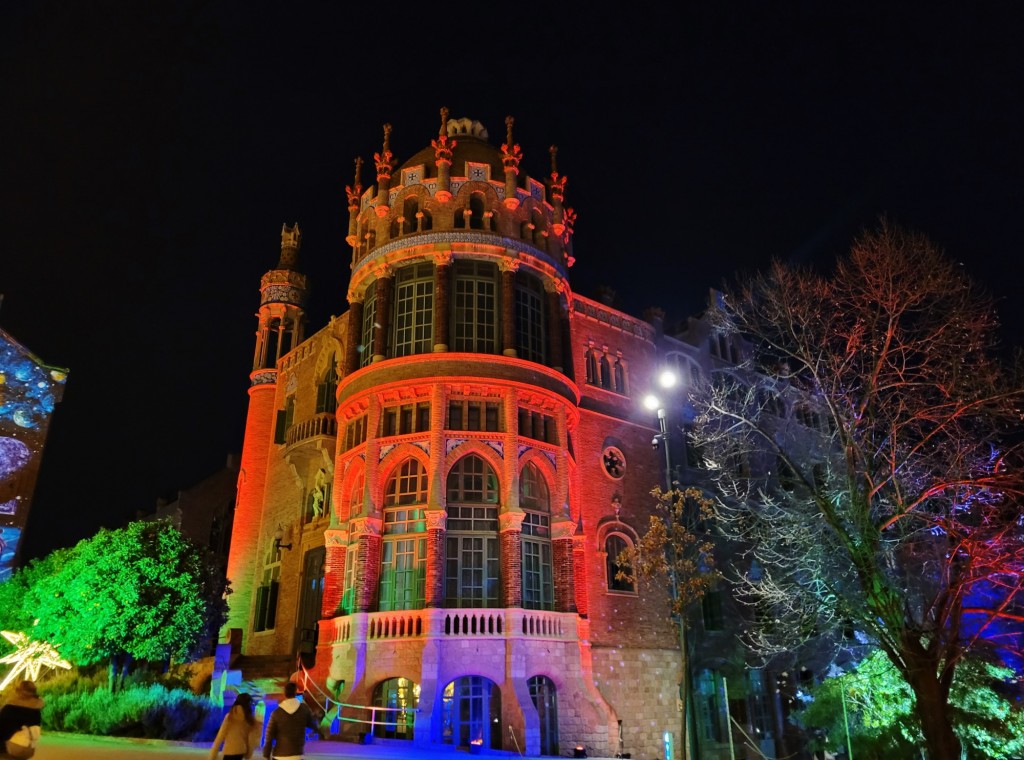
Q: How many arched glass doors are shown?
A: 3